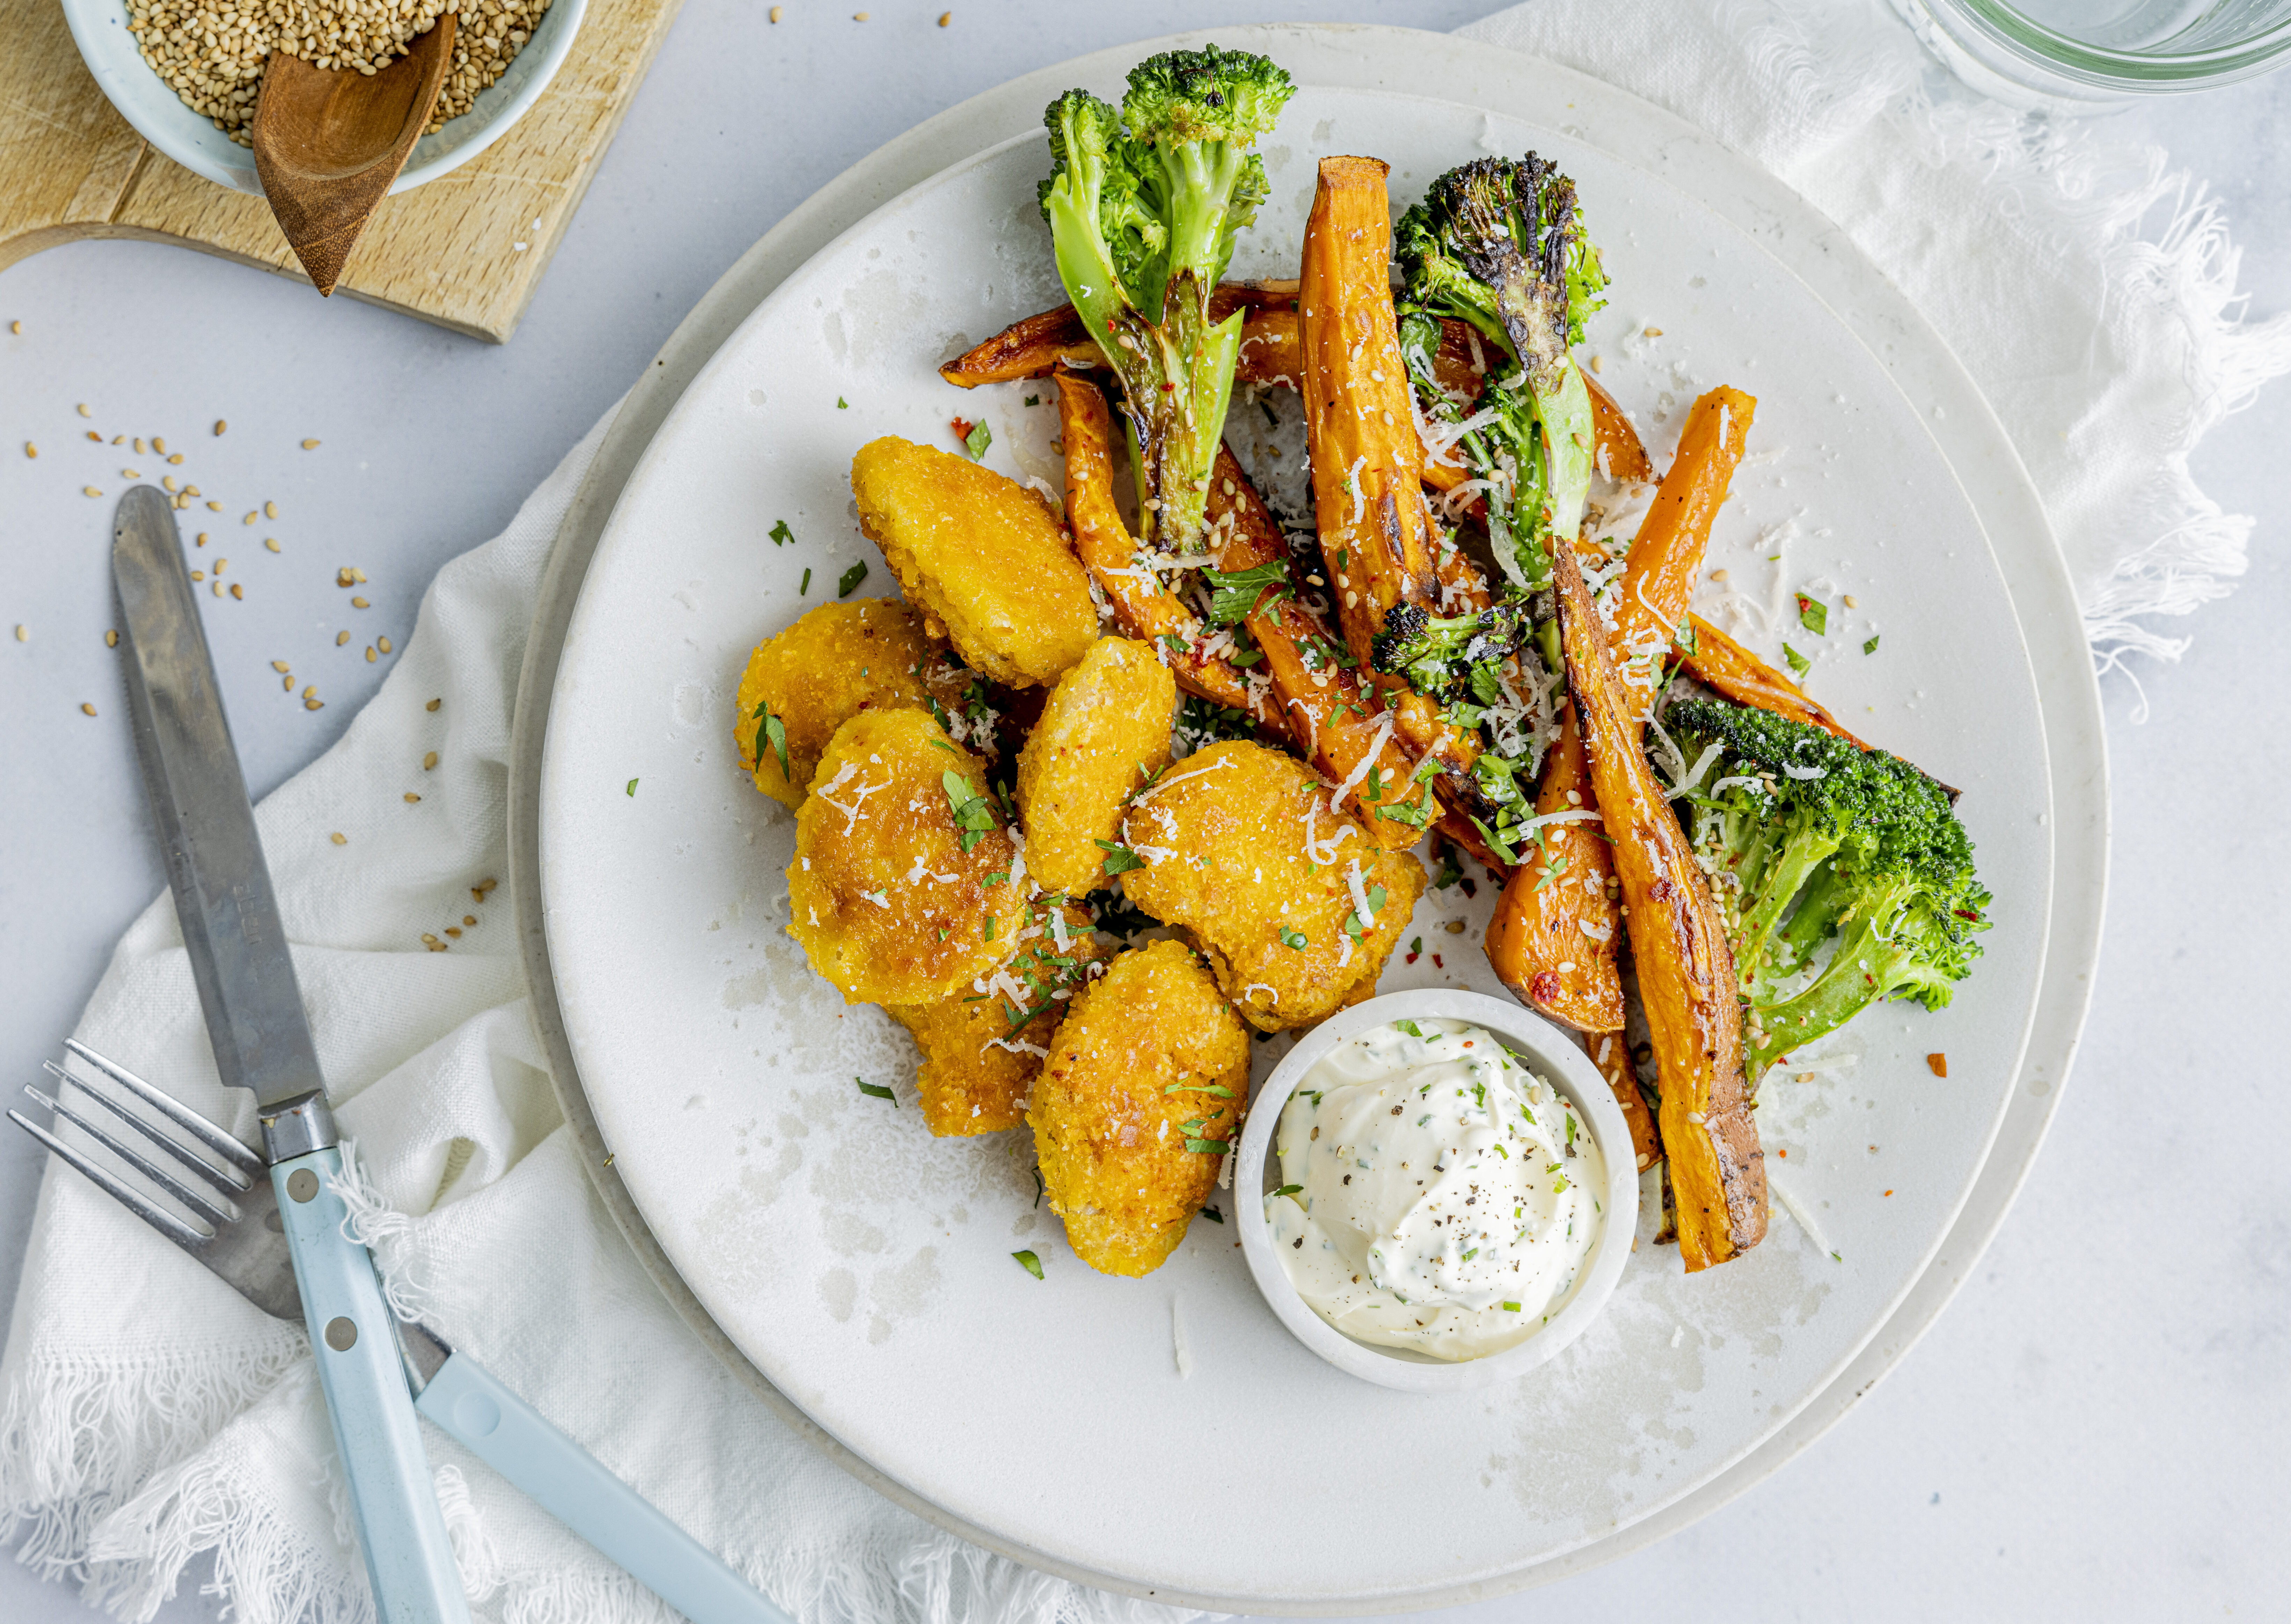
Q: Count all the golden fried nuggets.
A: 7